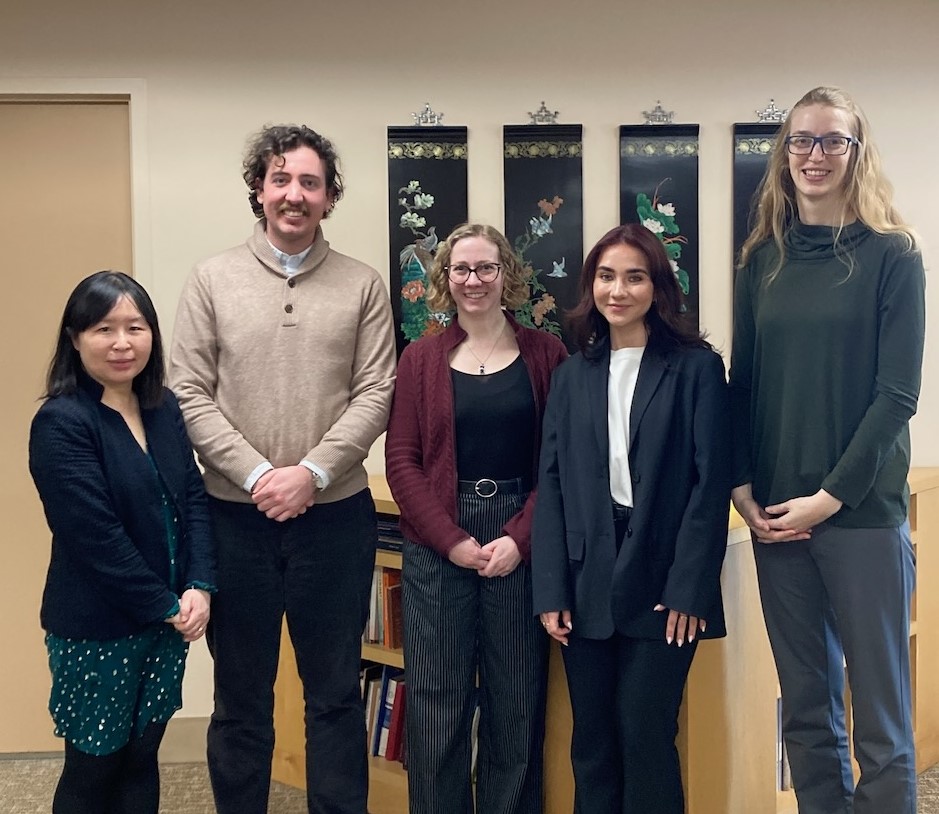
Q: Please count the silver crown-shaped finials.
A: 4